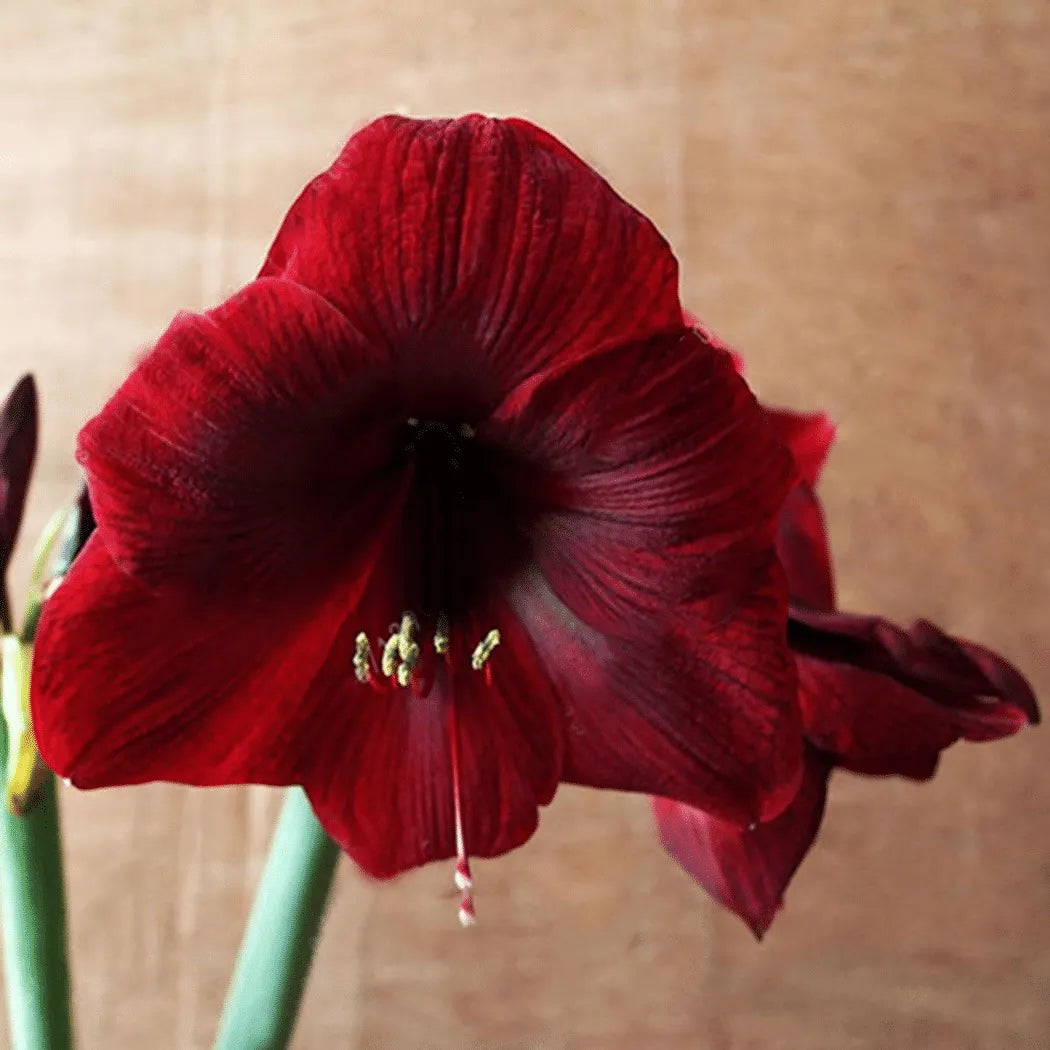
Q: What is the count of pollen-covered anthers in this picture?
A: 6